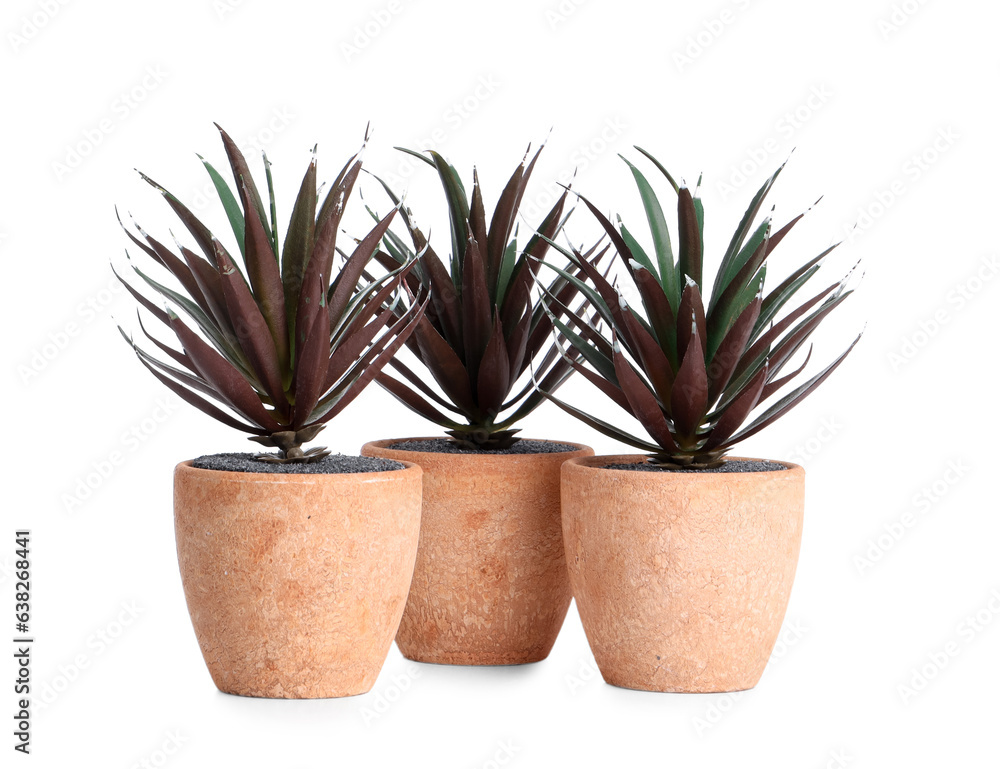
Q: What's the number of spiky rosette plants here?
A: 3